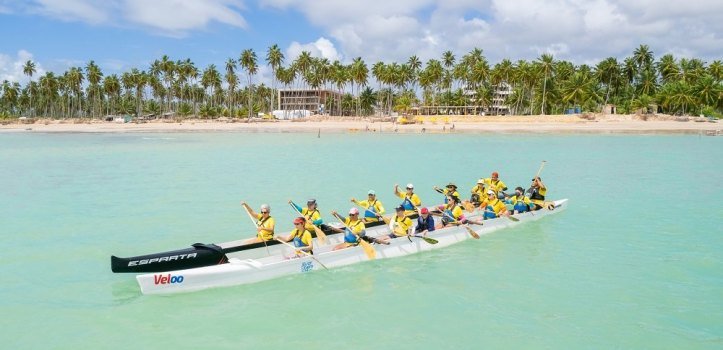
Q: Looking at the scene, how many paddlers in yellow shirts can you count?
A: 14